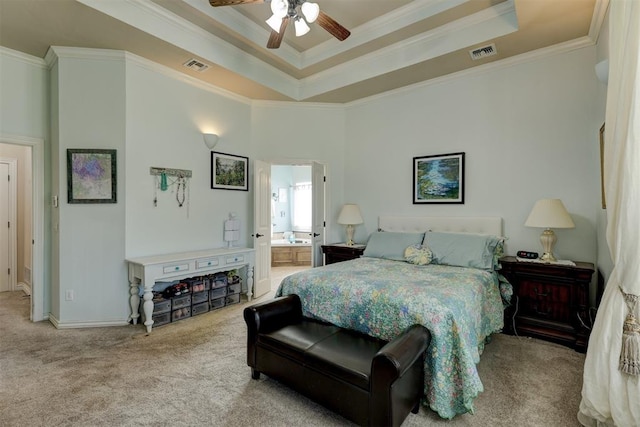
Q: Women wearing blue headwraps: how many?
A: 0